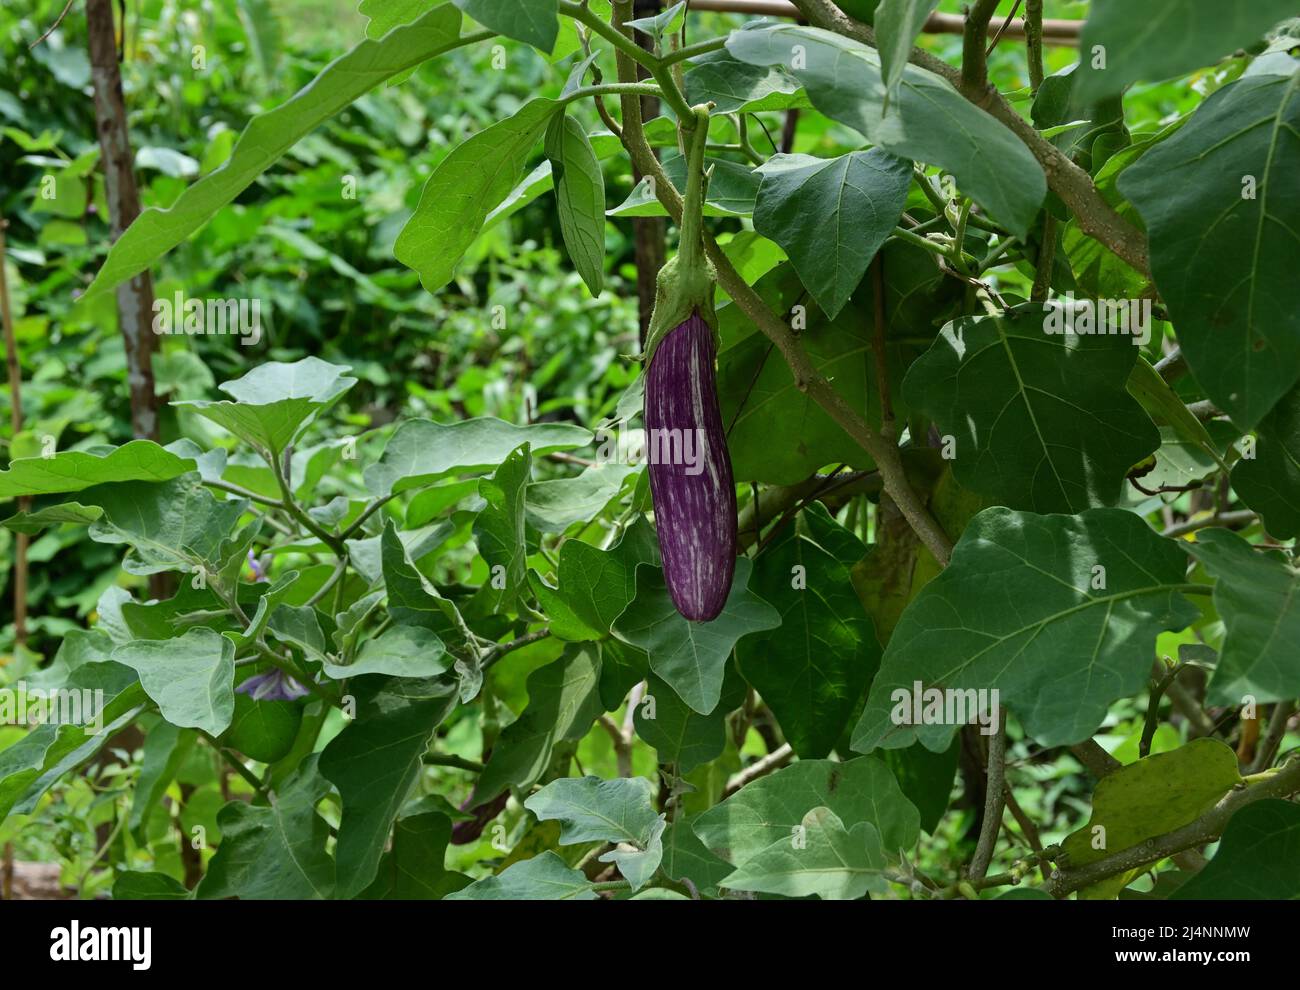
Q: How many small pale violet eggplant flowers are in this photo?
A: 2